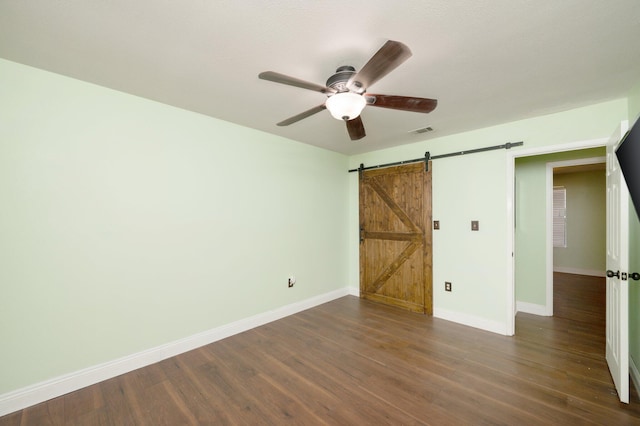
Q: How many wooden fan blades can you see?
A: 5